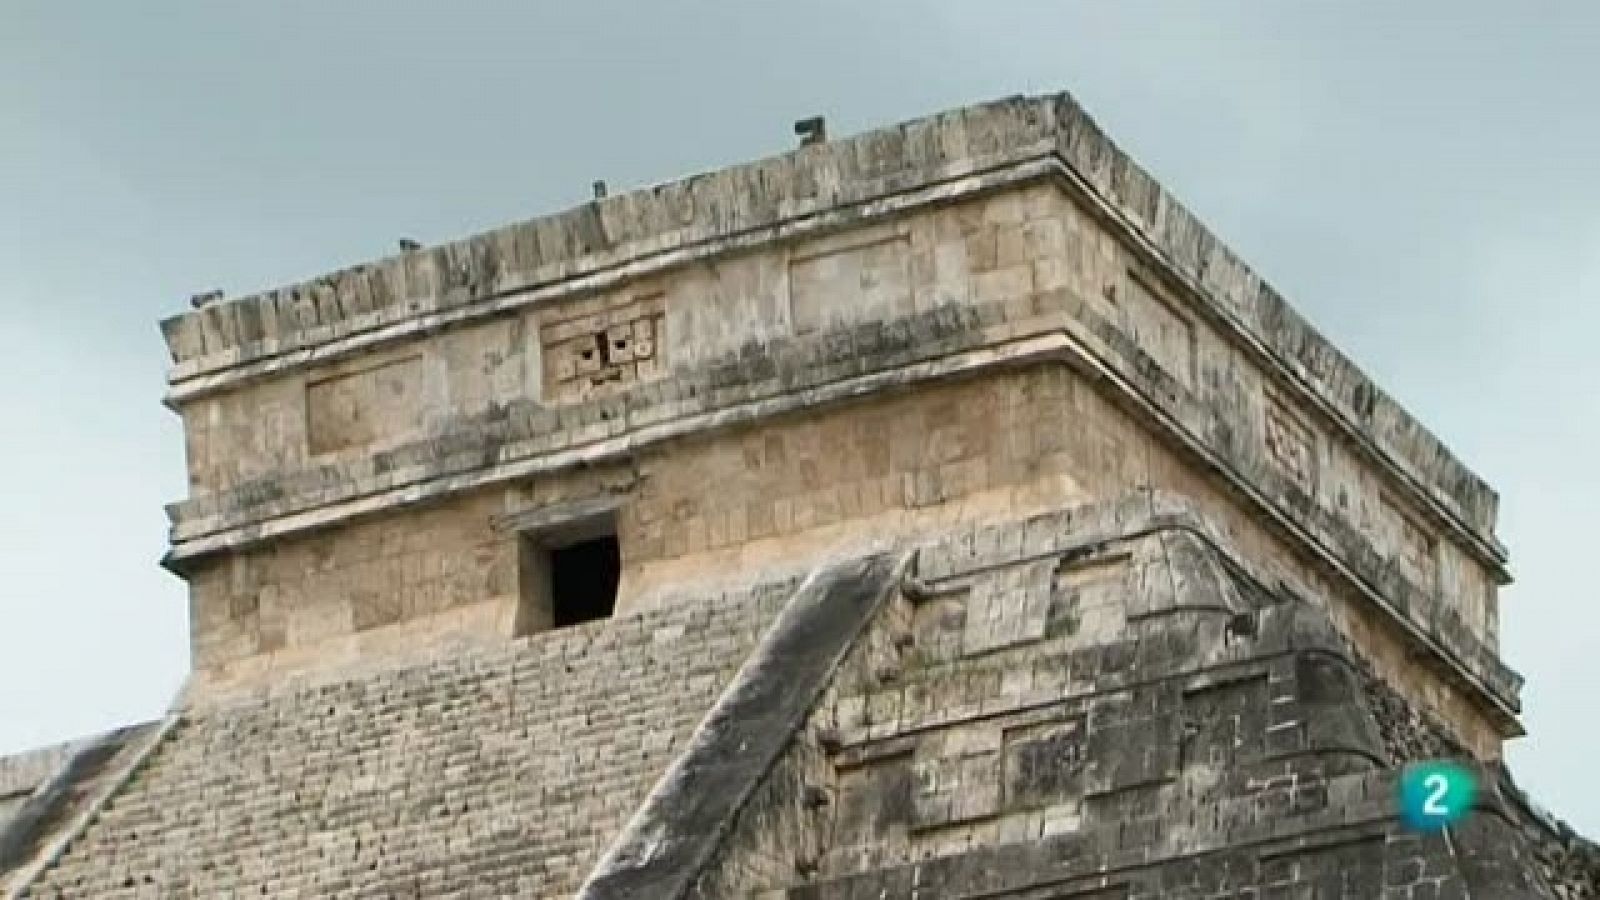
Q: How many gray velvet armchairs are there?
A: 0